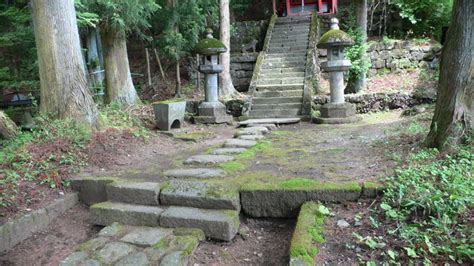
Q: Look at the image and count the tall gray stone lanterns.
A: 2